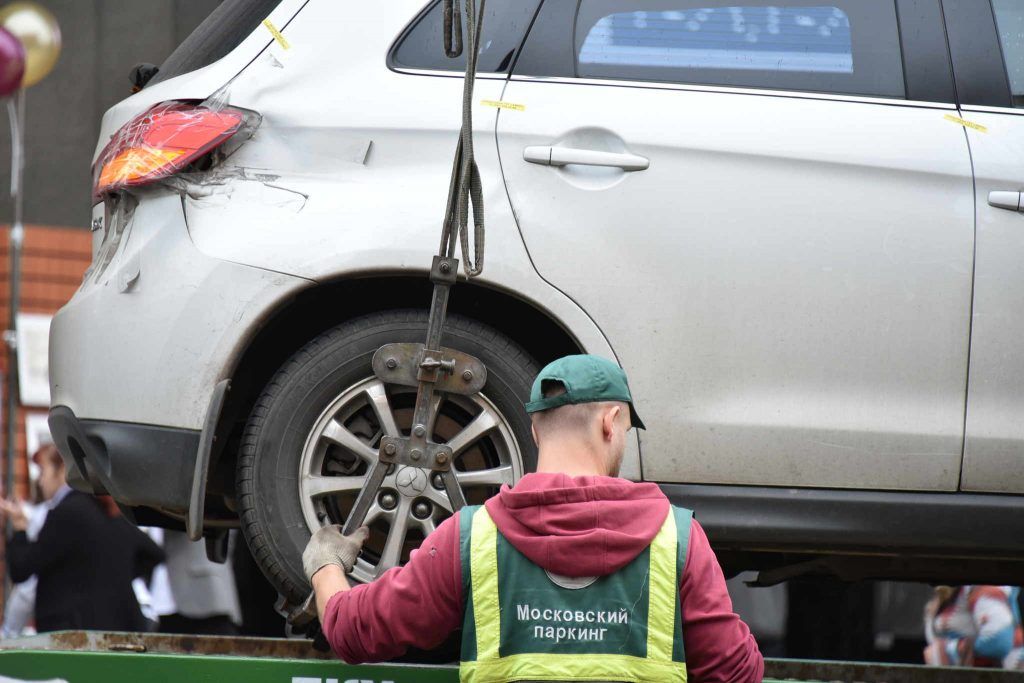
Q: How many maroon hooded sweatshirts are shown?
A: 1